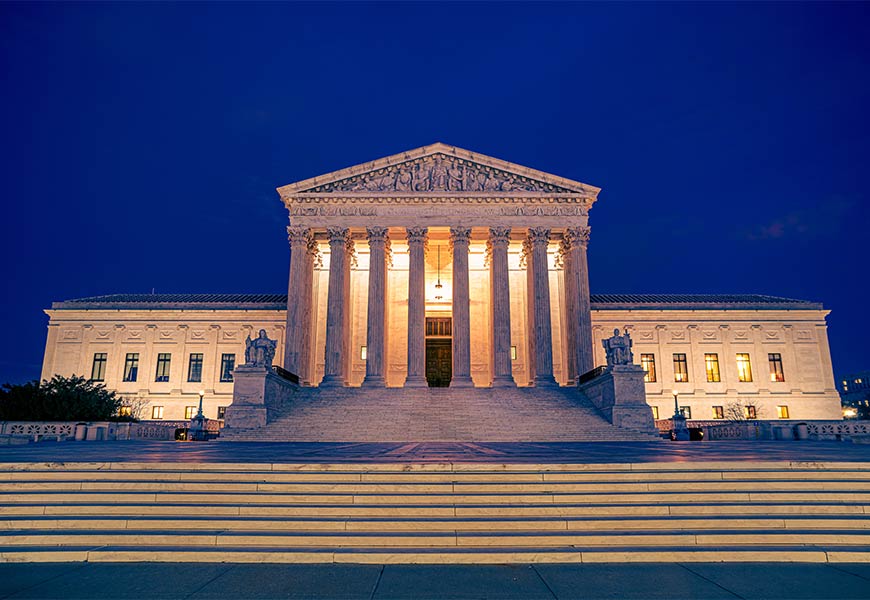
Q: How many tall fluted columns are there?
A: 8